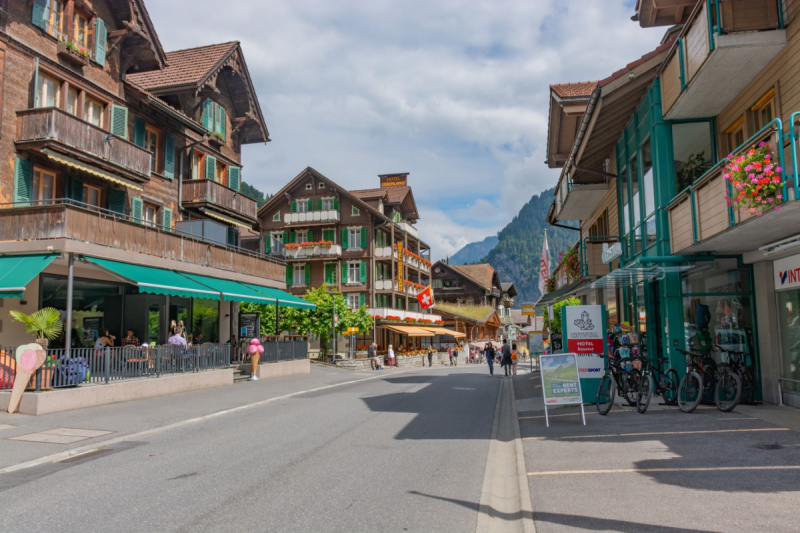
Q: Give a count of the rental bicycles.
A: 4